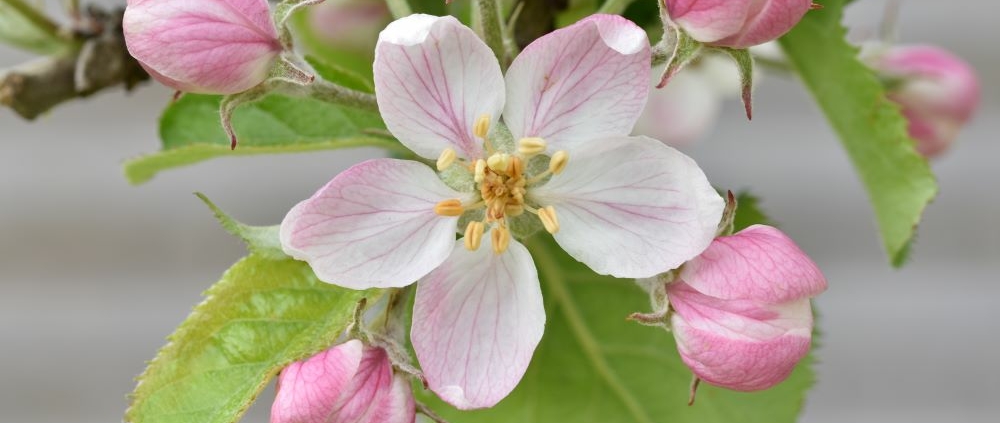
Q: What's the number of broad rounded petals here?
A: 5